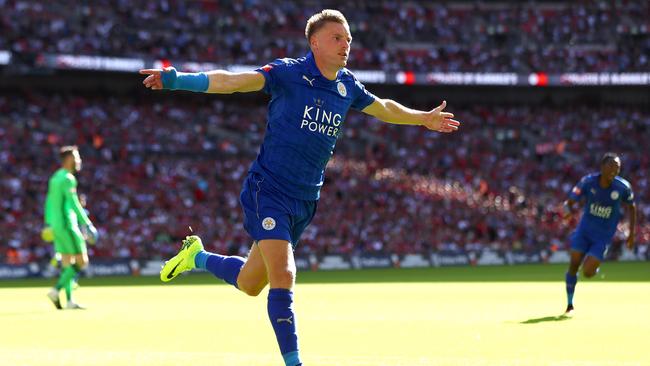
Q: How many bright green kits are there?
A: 1